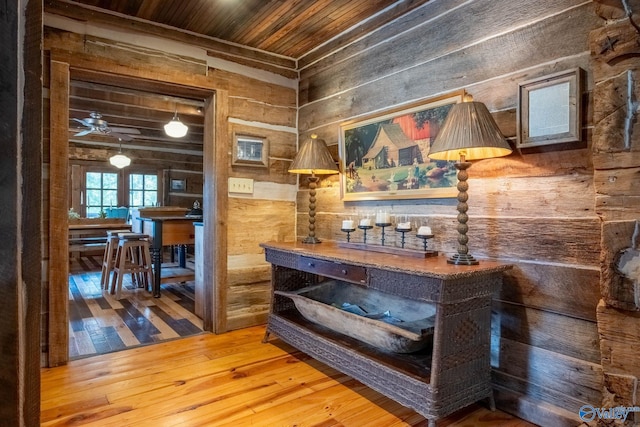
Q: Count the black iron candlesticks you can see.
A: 5